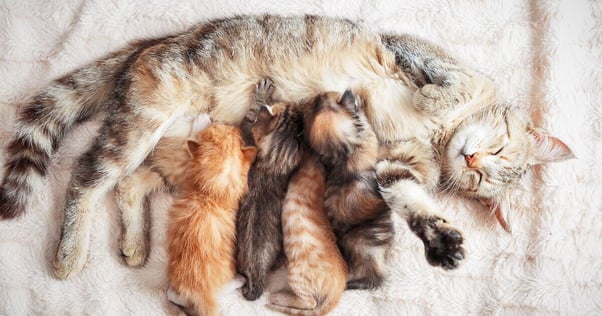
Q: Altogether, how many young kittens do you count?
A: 4